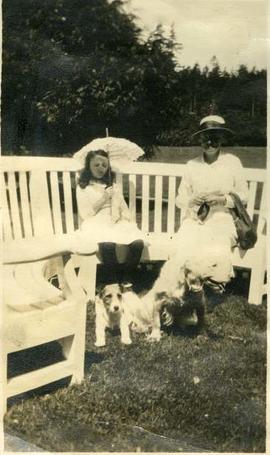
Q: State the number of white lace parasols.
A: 1